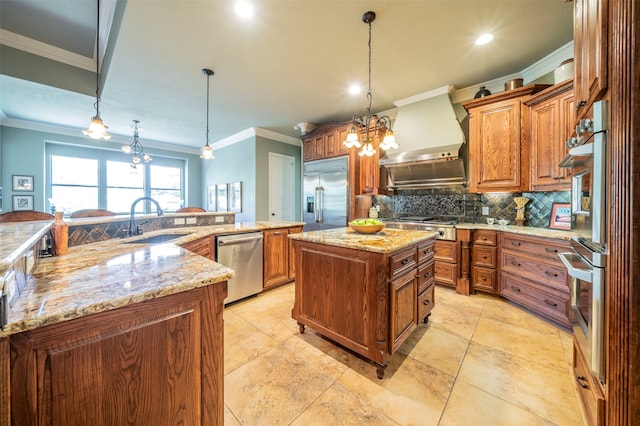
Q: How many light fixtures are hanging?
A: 4